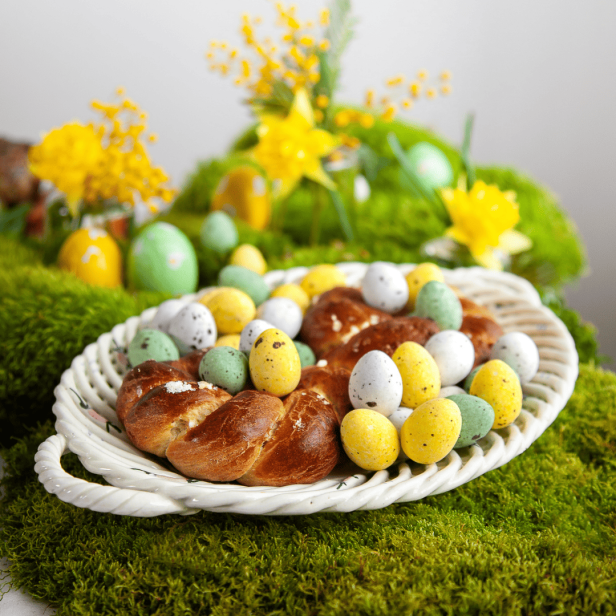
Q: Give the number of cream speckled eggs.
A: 10